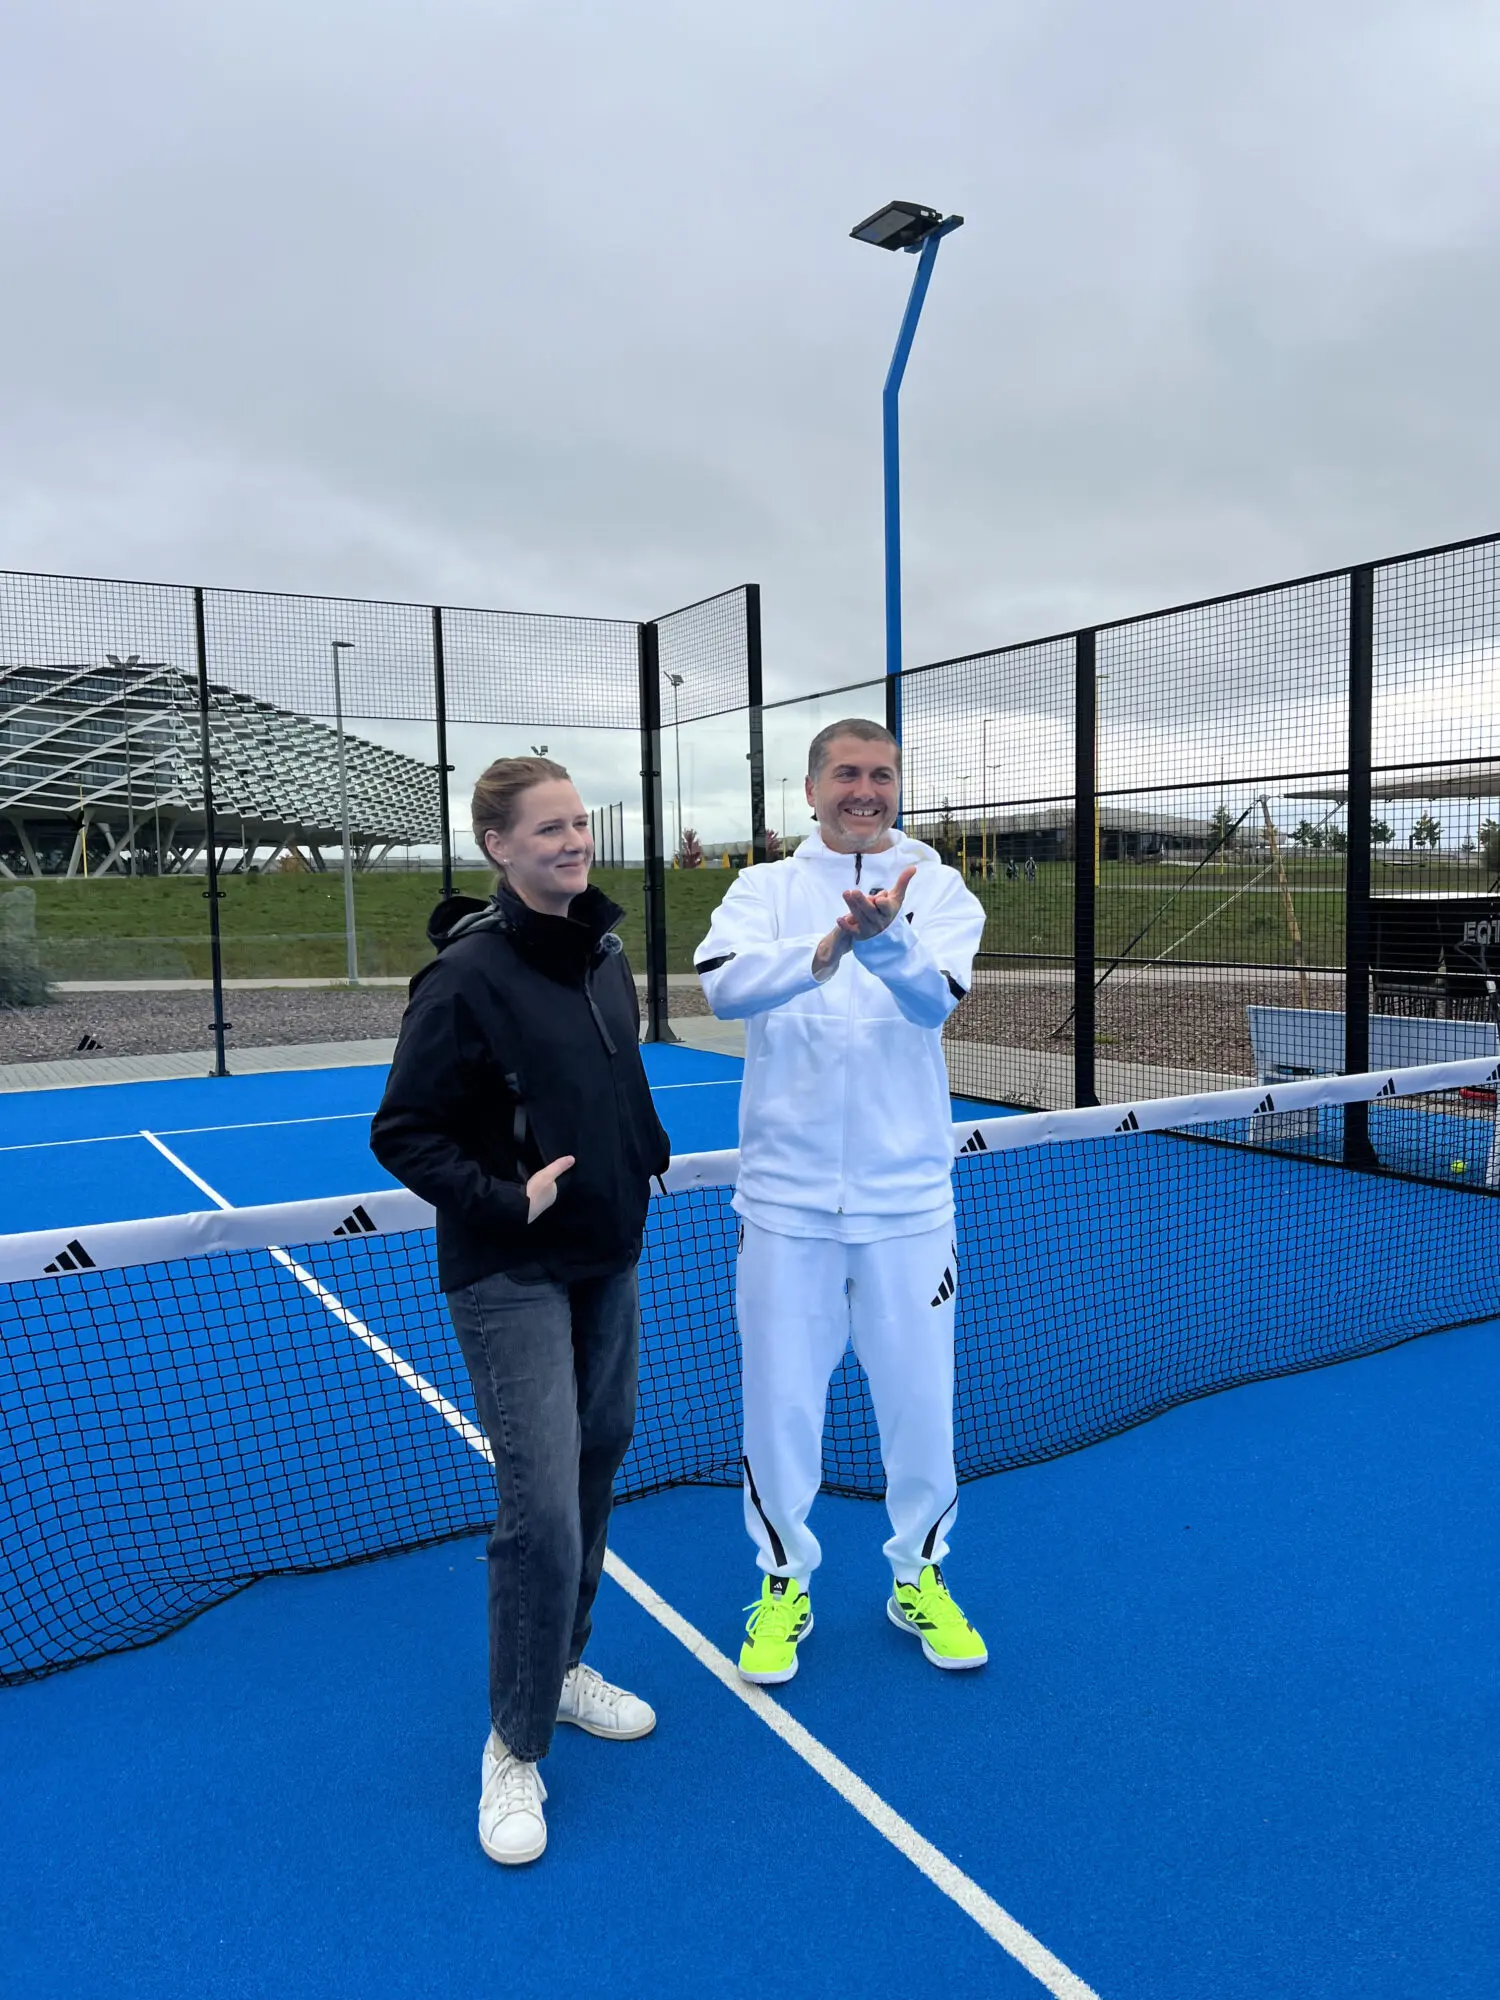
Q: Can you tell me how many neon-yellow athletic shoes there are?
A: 2